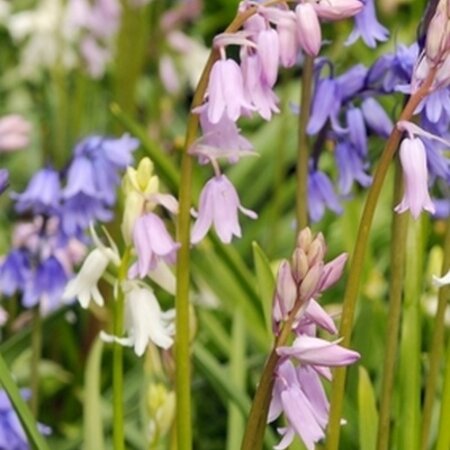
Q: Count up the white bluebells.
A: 2